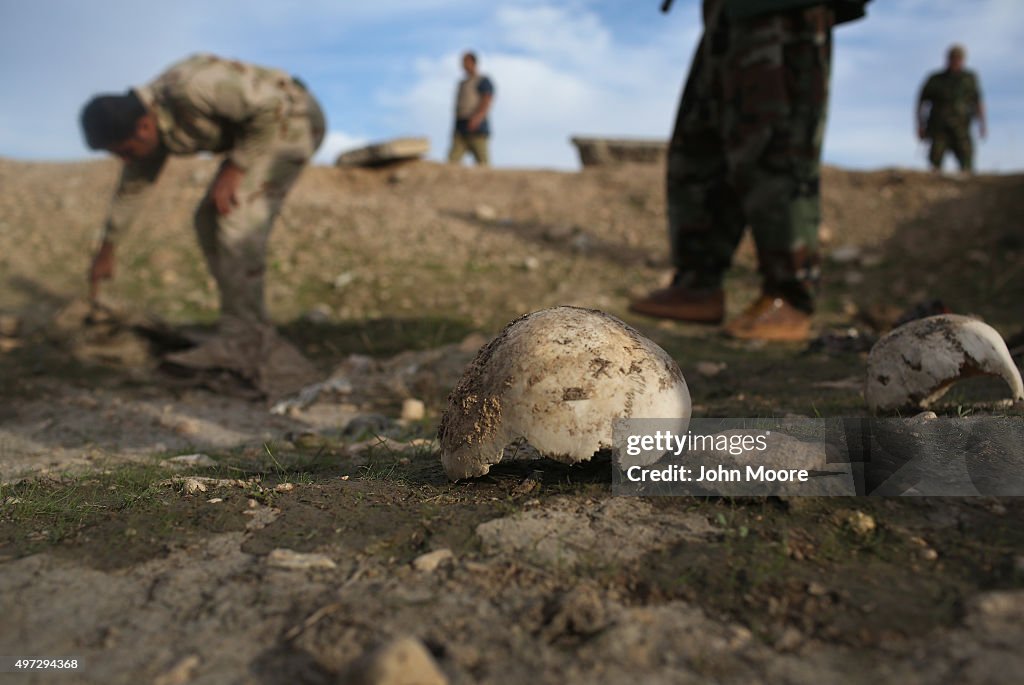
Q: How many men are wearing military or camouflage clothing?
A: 3